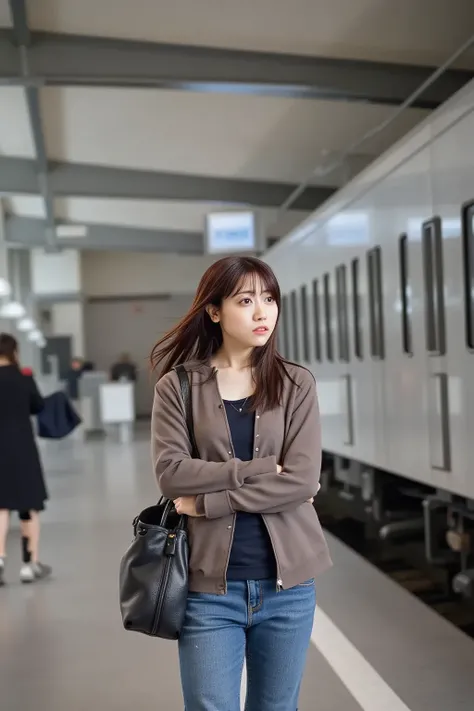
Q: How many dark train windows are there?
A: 11